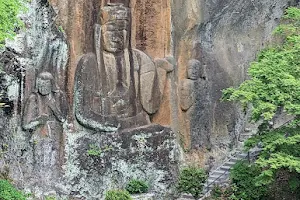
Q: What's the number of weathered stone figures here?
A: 3